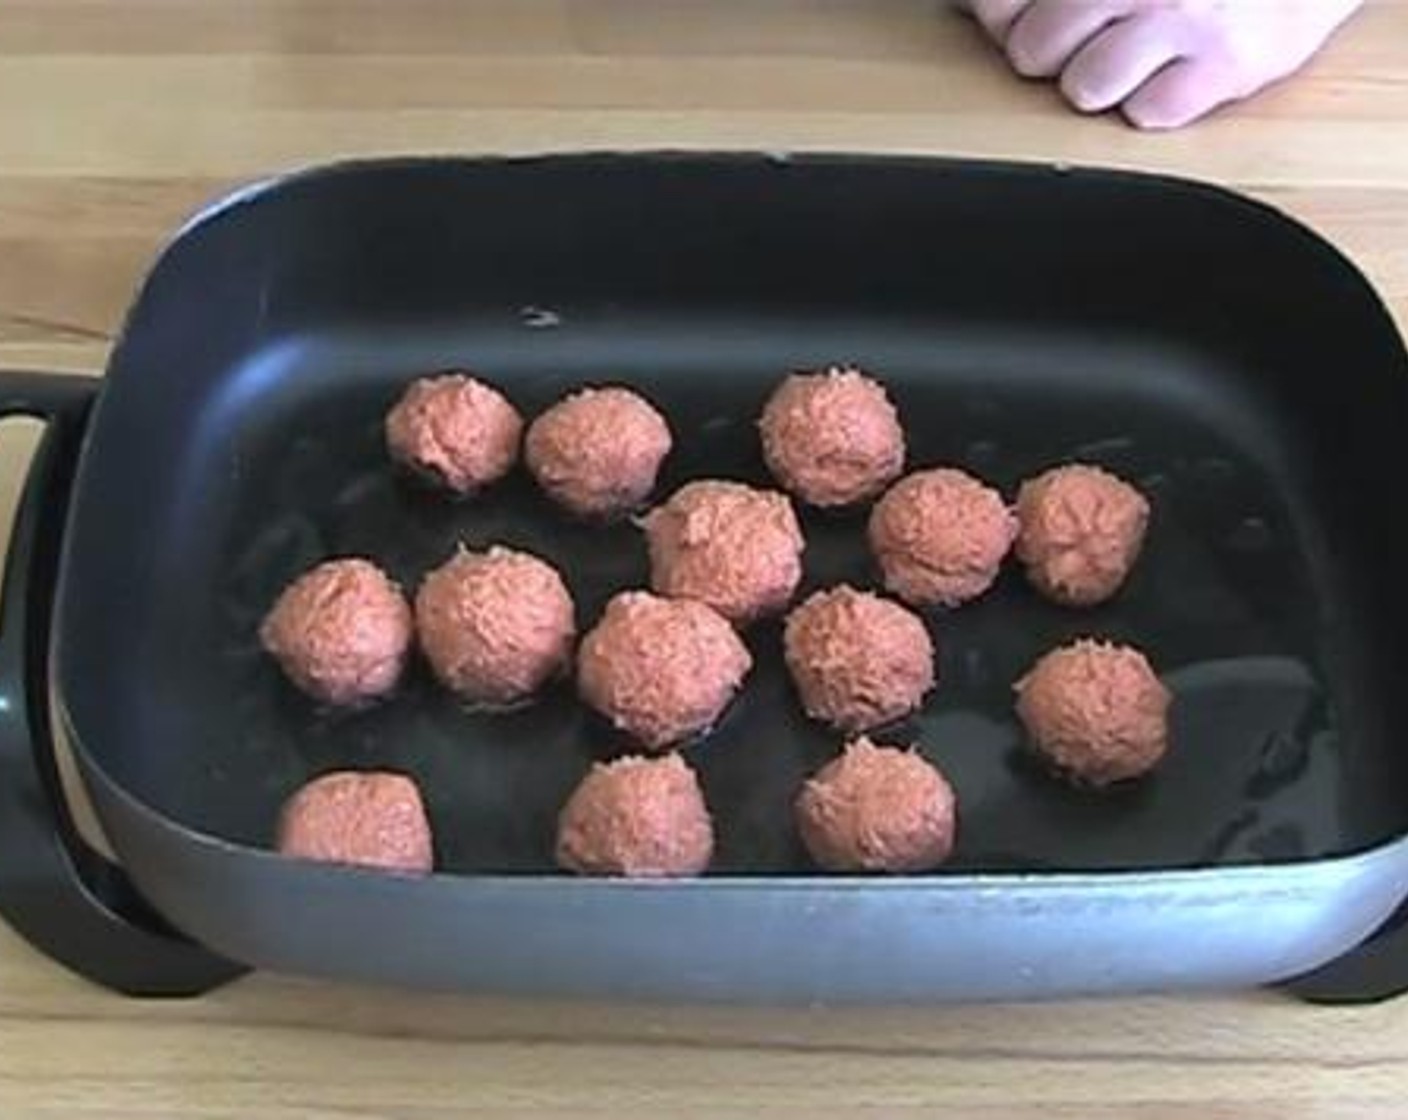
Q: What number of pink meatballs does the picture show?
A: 14